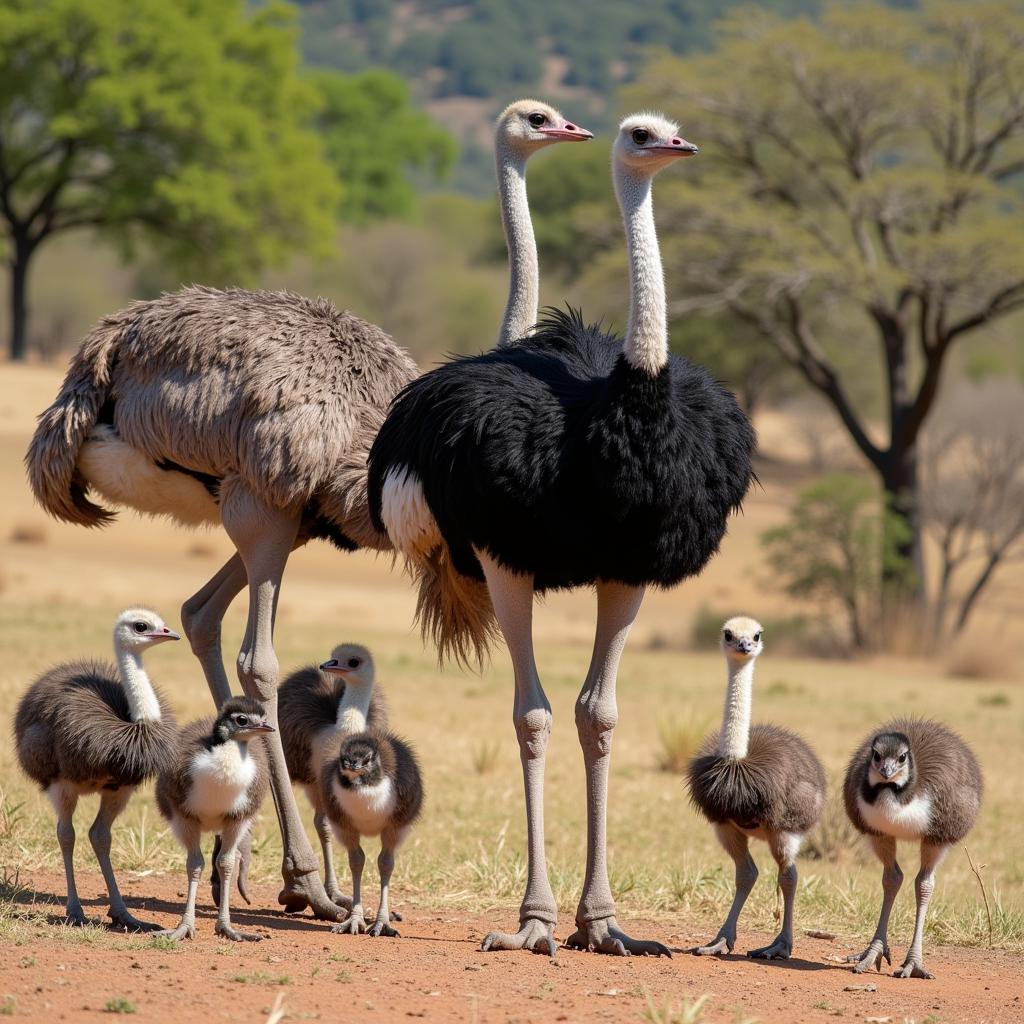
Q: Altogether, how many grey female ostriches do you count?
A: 1